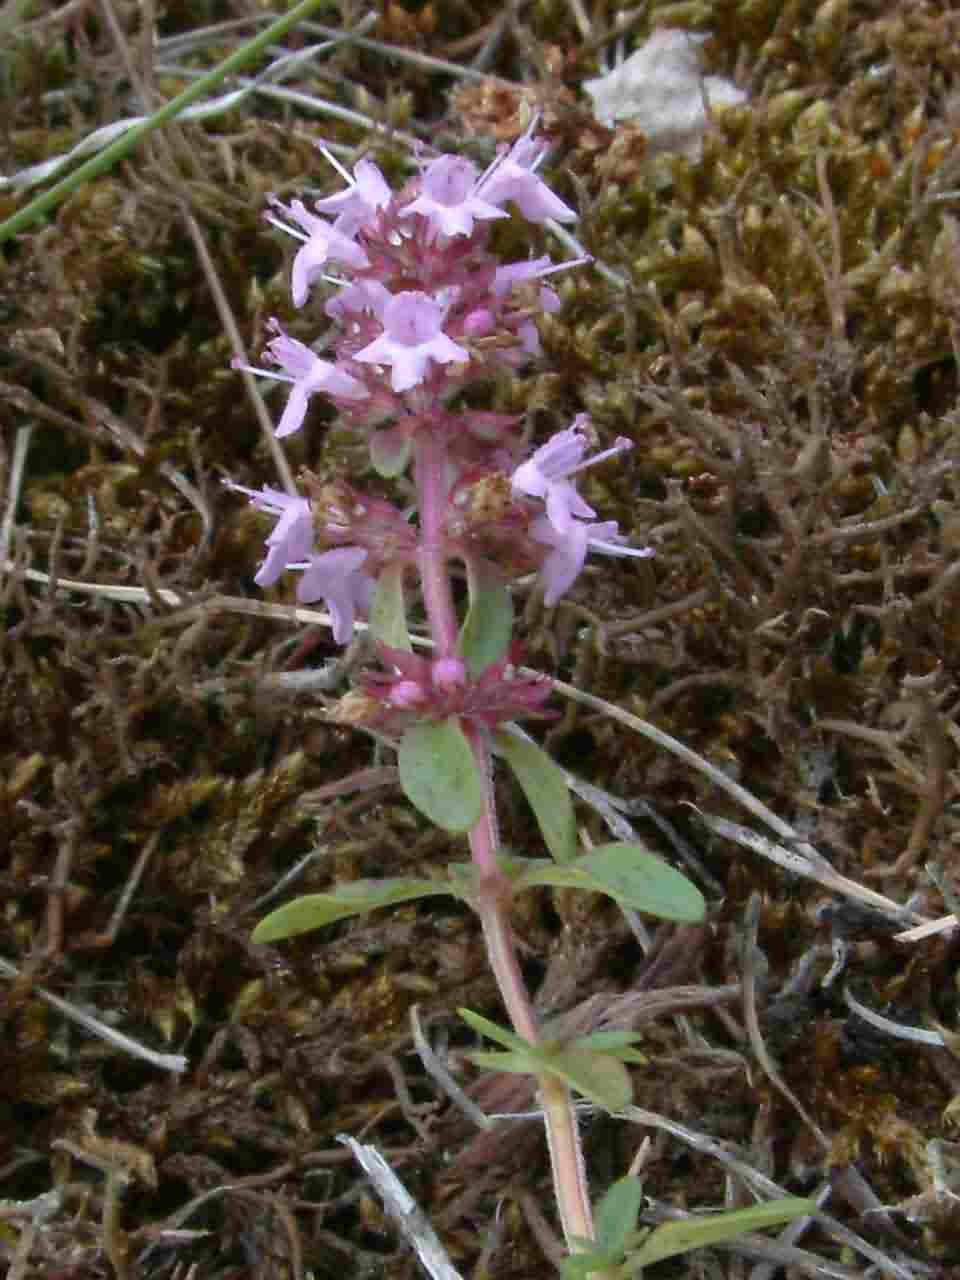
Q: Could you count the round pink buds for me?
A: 3